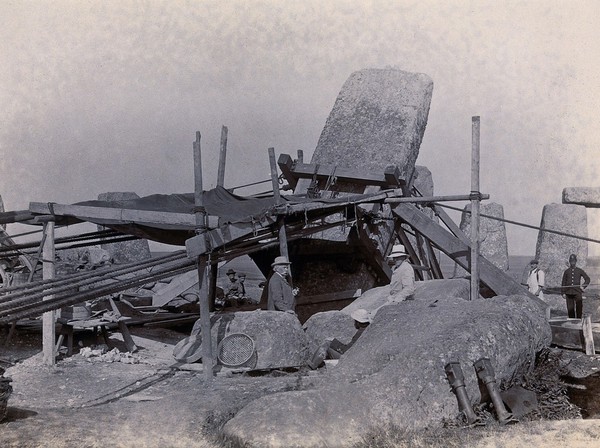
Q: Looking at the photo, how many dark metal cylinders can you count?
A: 2